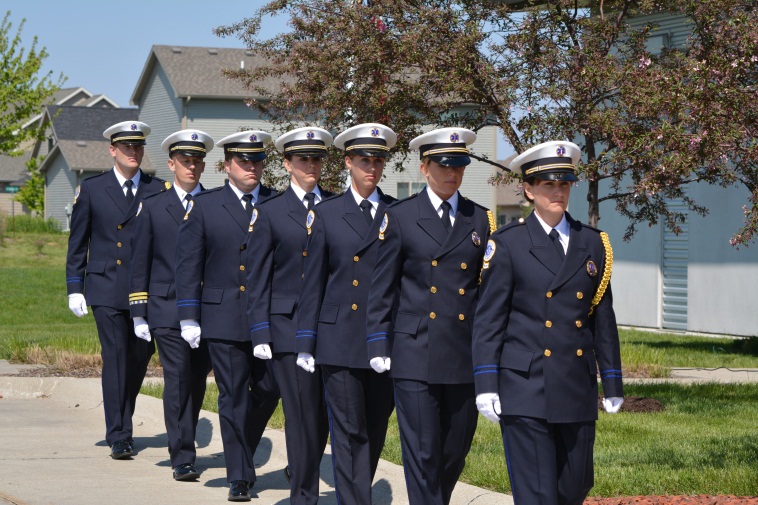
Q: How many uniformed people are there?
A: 7